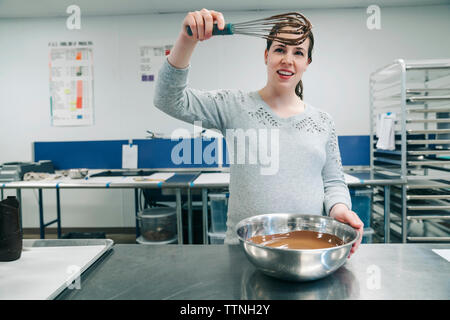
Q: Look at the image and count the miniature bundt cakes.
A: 0